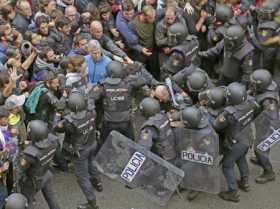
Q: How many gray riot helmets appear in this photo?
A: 14